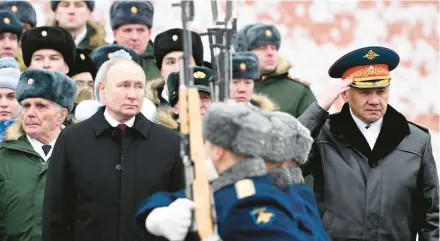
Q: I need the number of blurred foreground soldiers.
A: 2